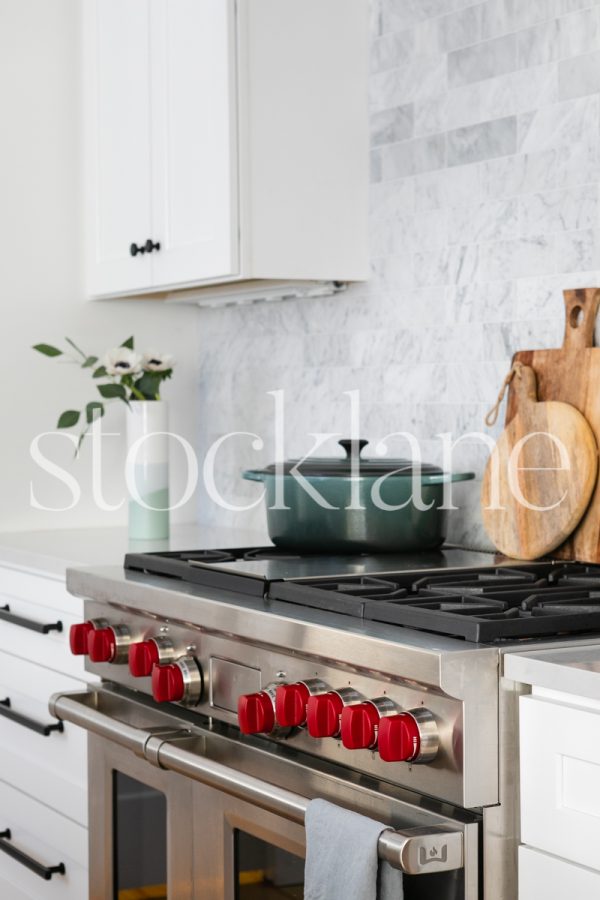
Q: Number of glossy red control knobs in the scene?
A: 9